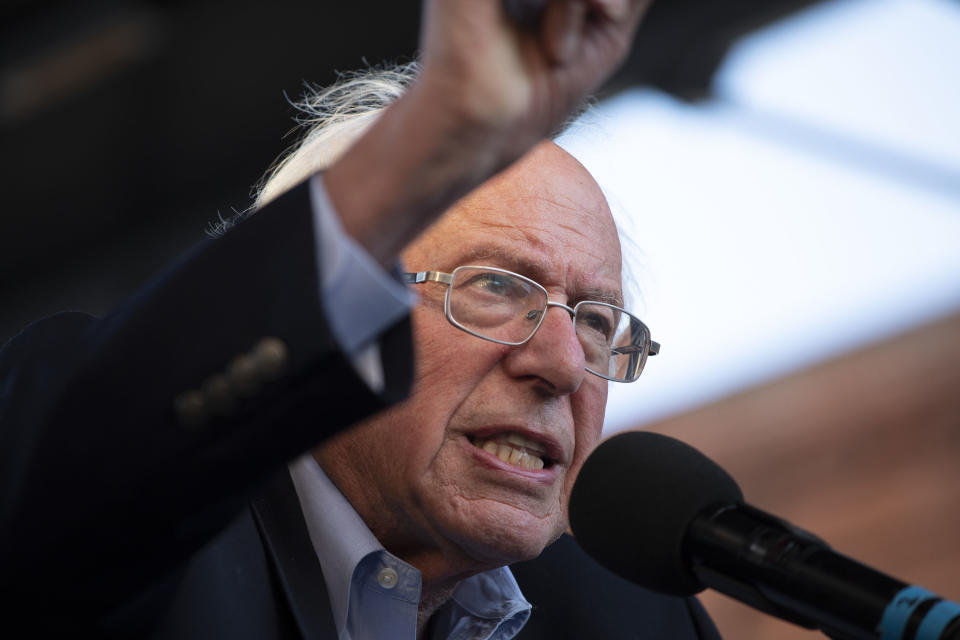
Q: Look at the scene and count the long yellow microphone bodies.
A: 0